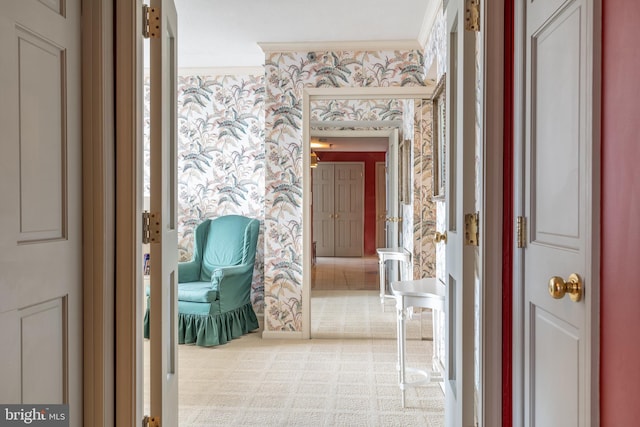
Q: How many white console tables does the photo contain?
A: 2